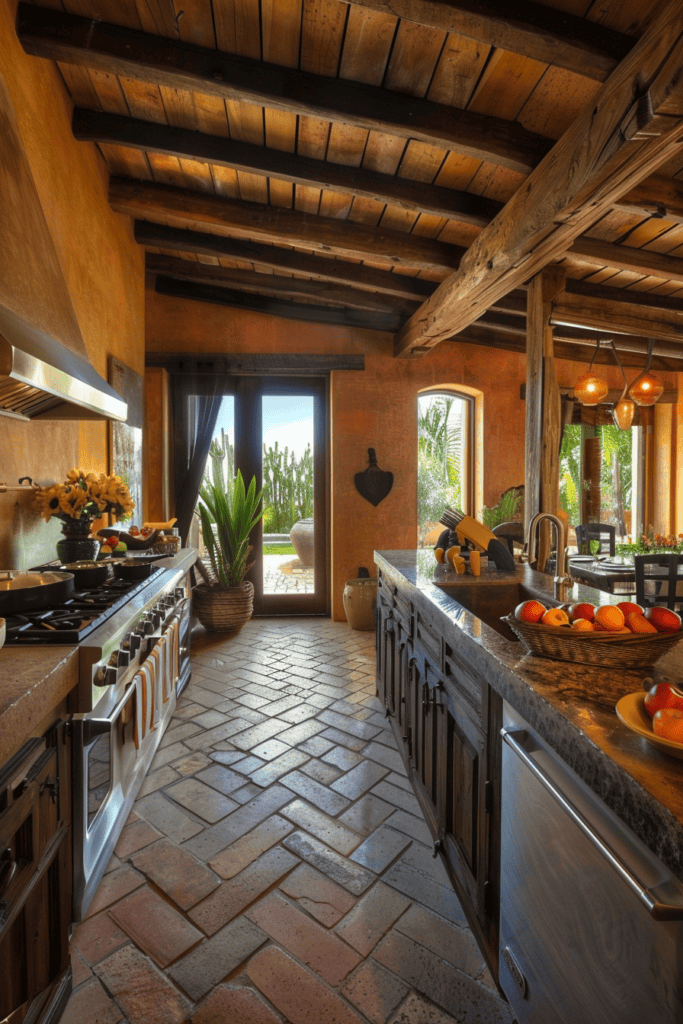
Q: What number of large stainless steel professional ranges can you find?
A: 1